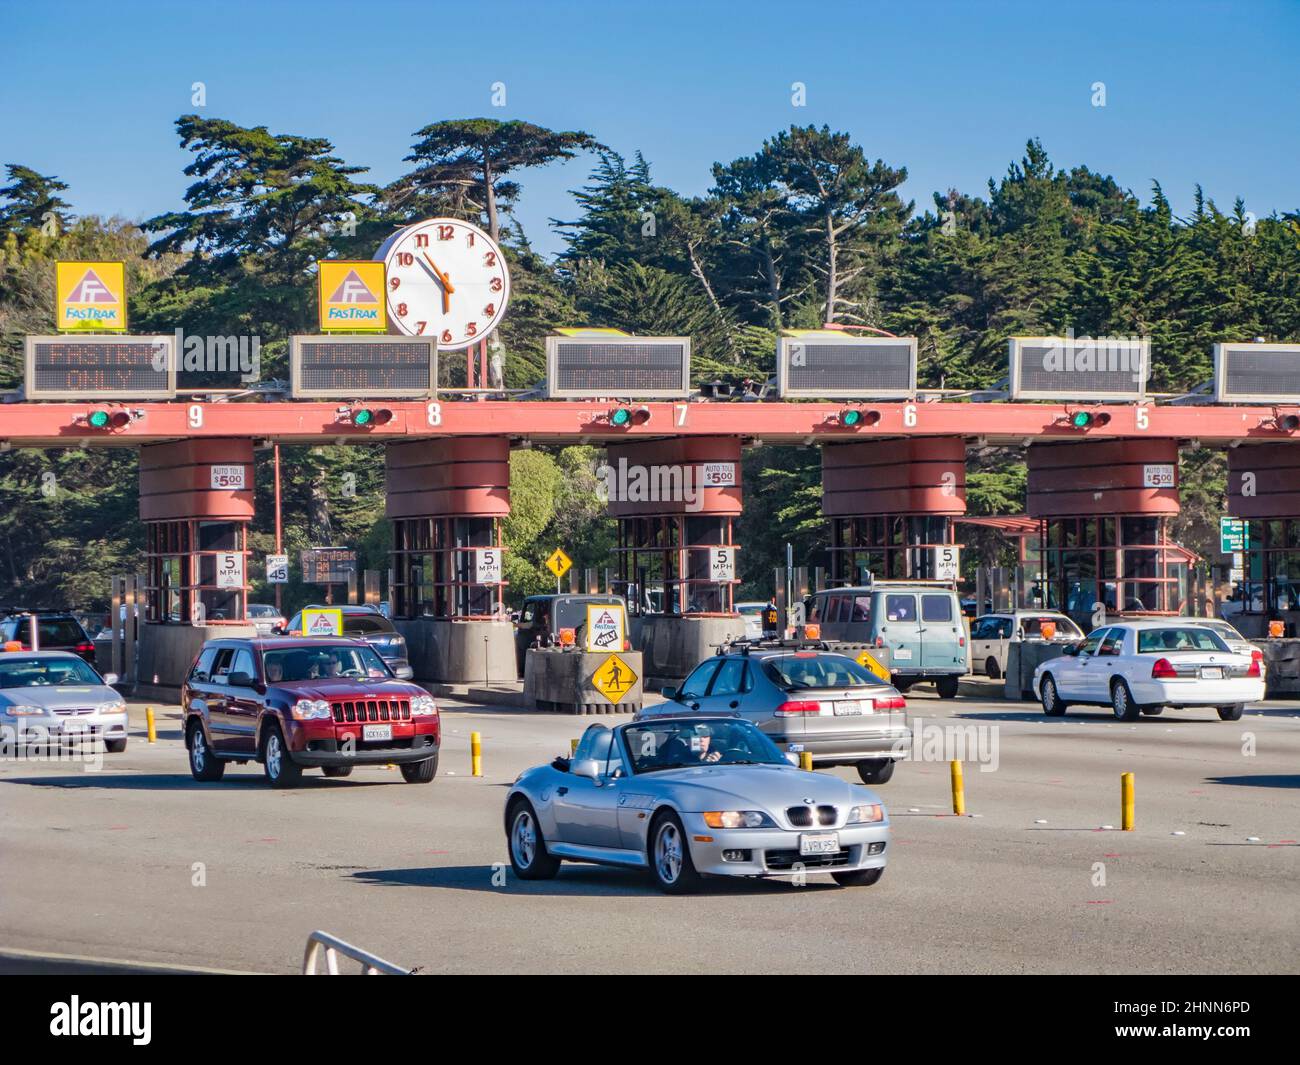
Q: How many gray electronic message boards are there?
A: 6